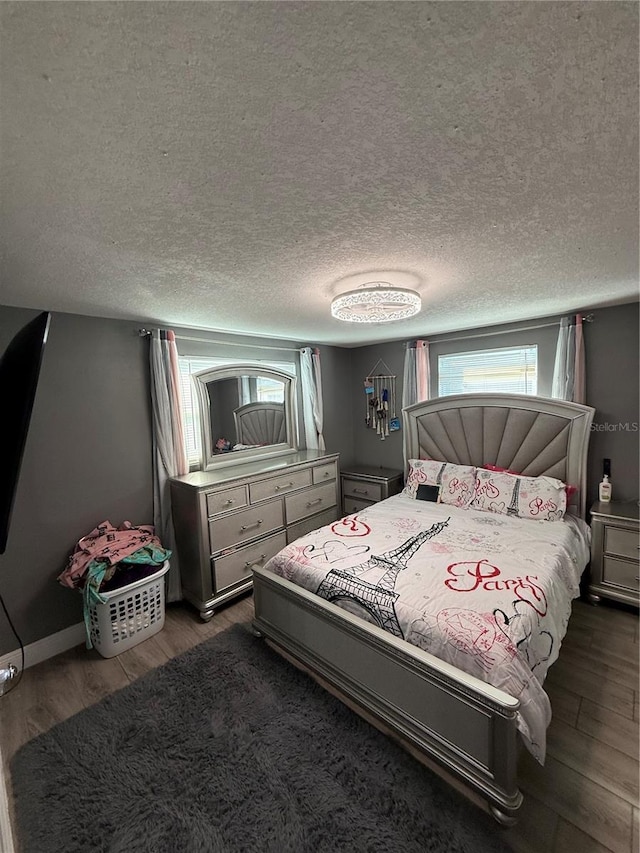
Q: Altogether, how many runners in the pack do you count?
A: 0